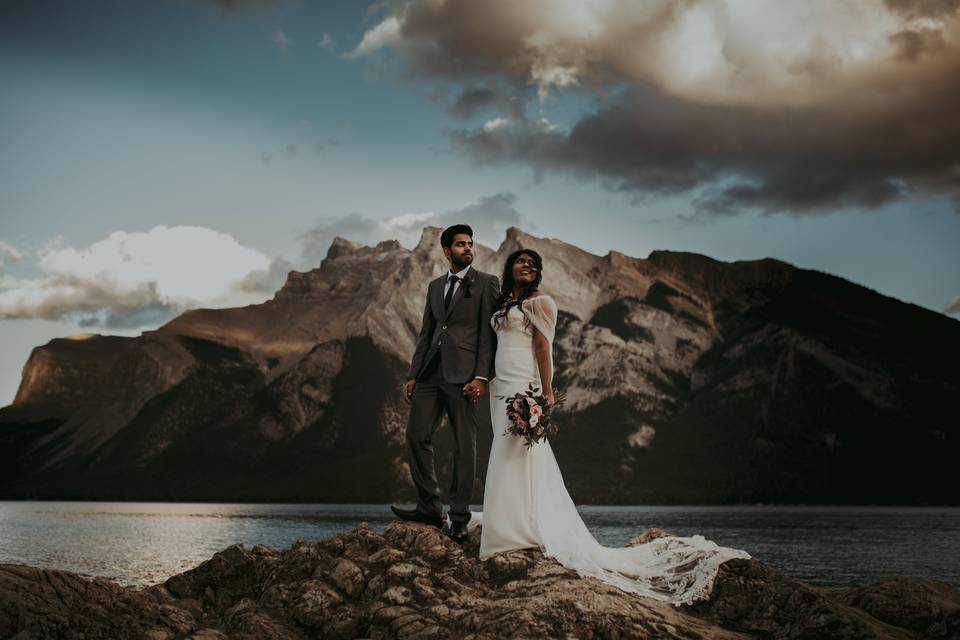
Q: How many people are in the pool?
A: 0